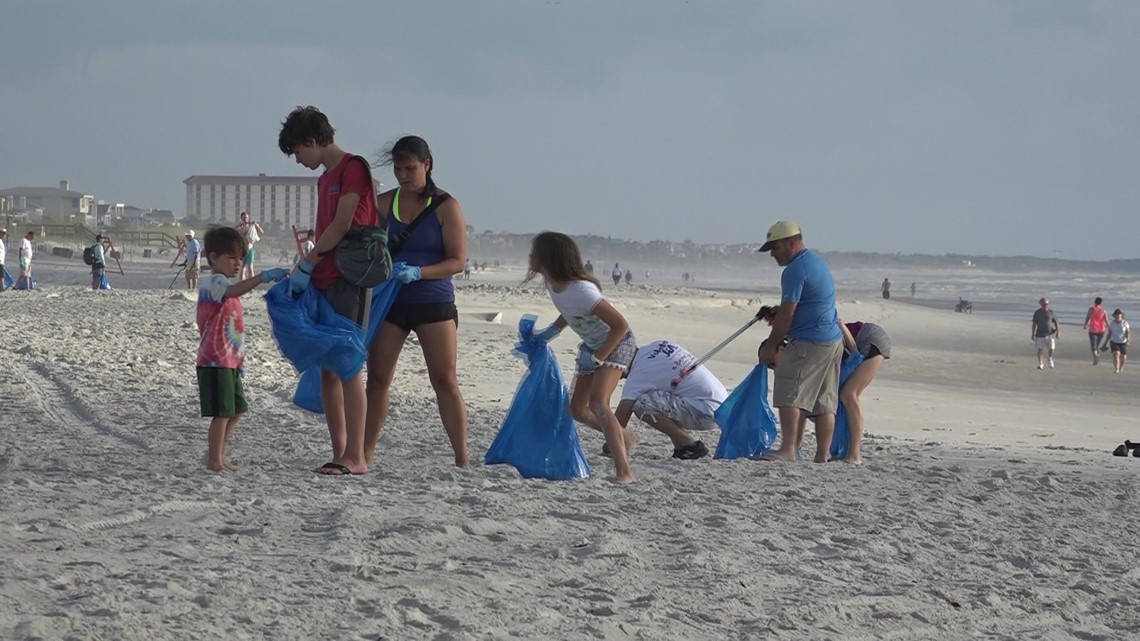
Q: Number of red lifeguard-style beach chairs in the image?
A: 3